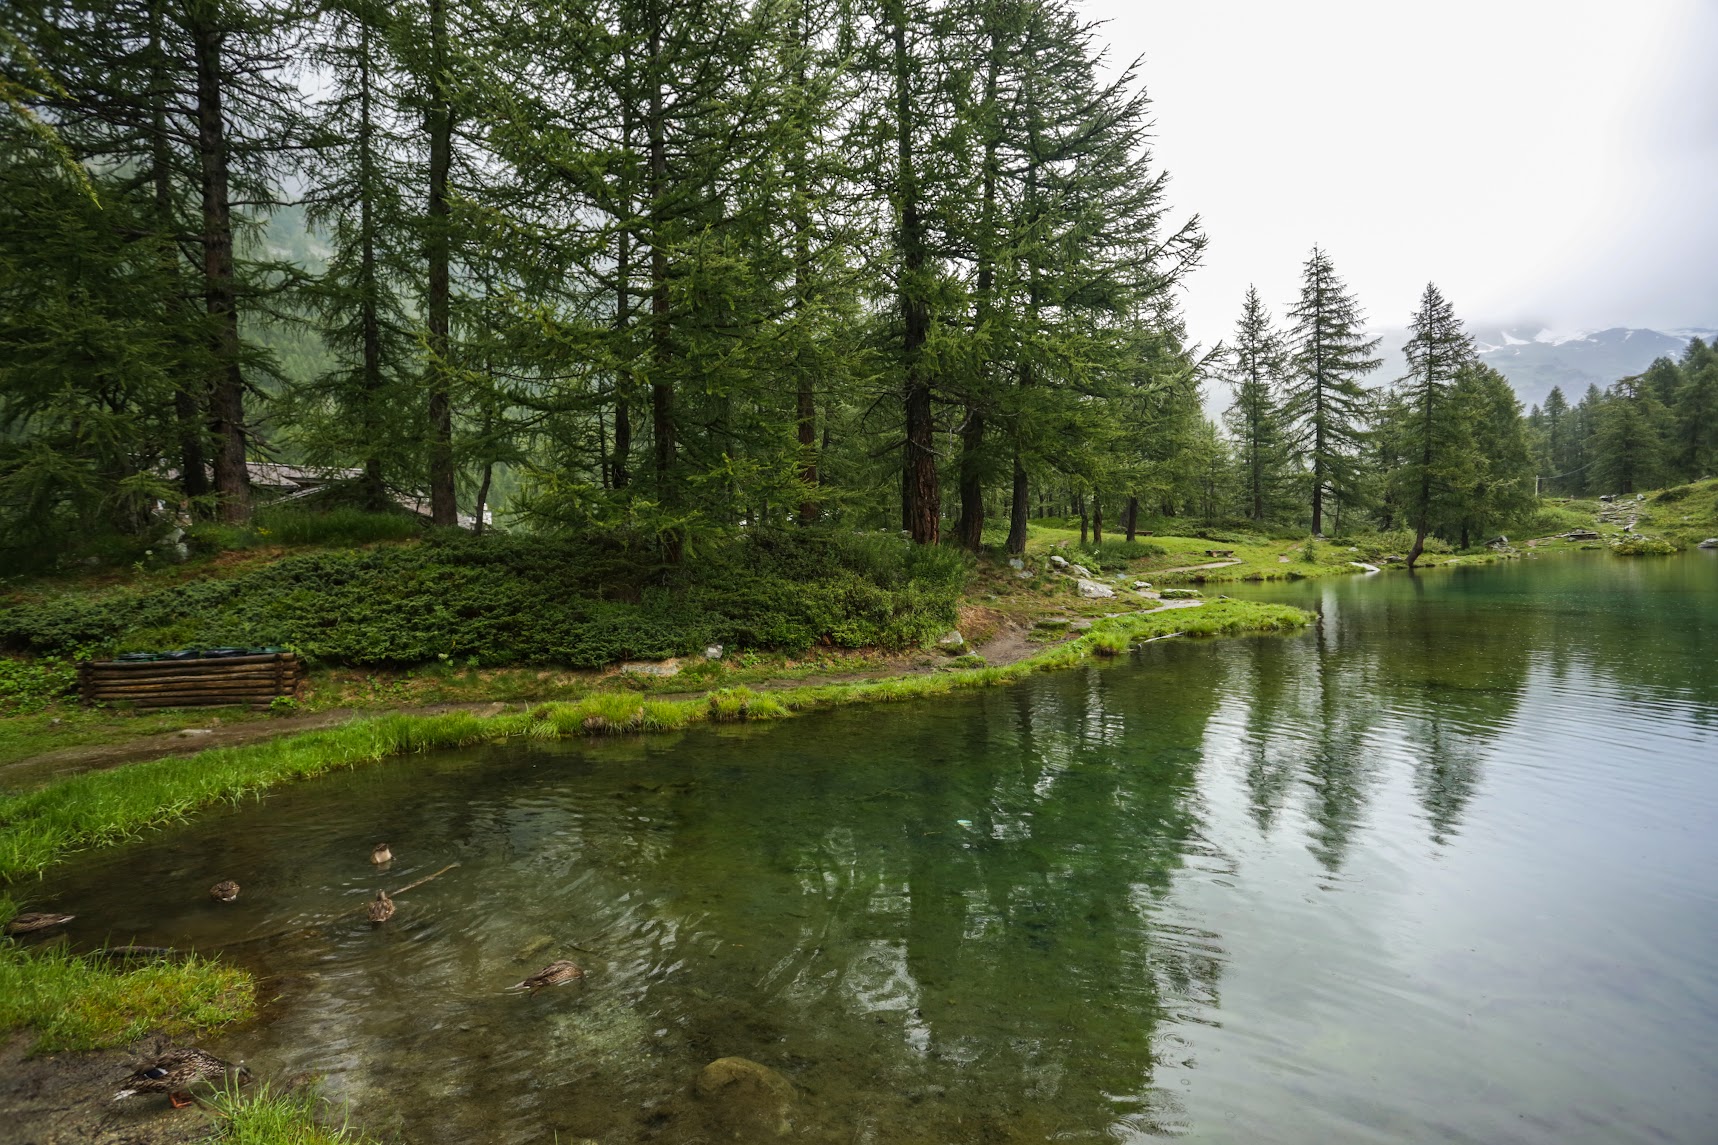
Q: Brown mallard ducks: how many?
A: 6